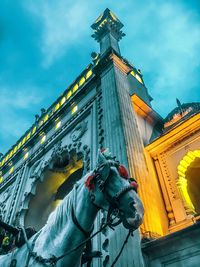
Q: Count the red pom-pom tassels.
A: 3